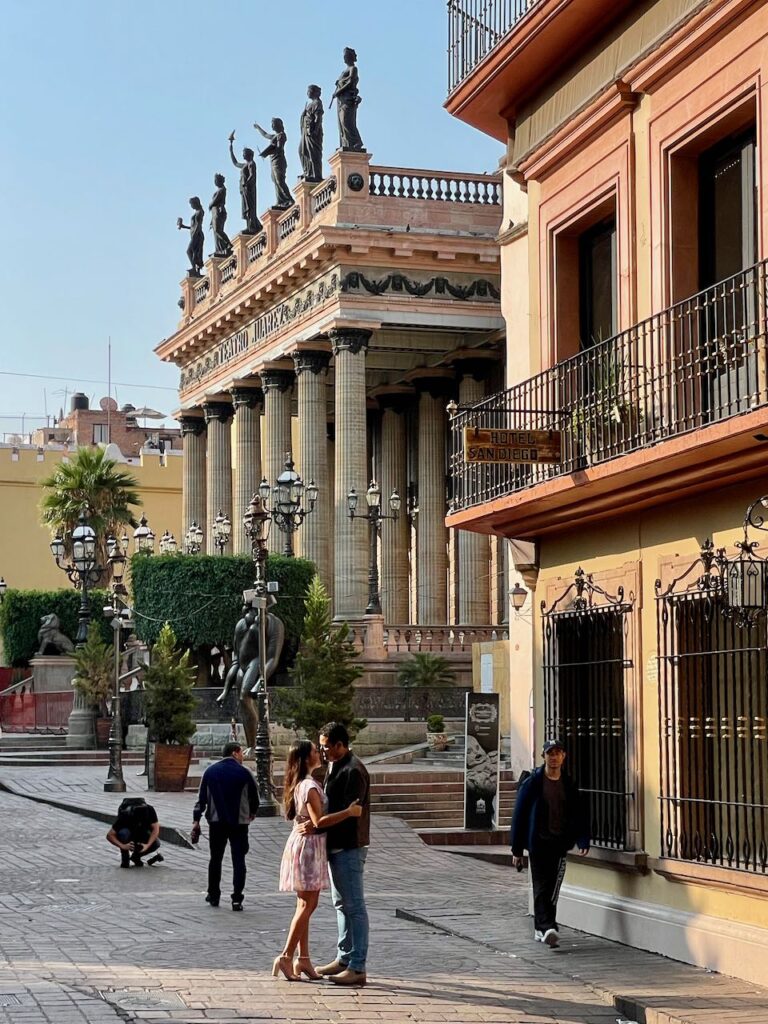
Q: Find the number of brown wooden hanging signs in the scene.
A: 1